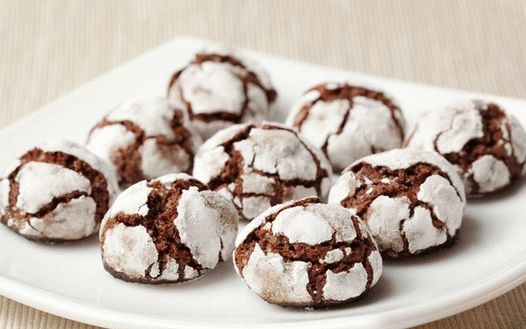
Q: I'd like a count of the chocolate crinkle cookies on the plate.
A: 9